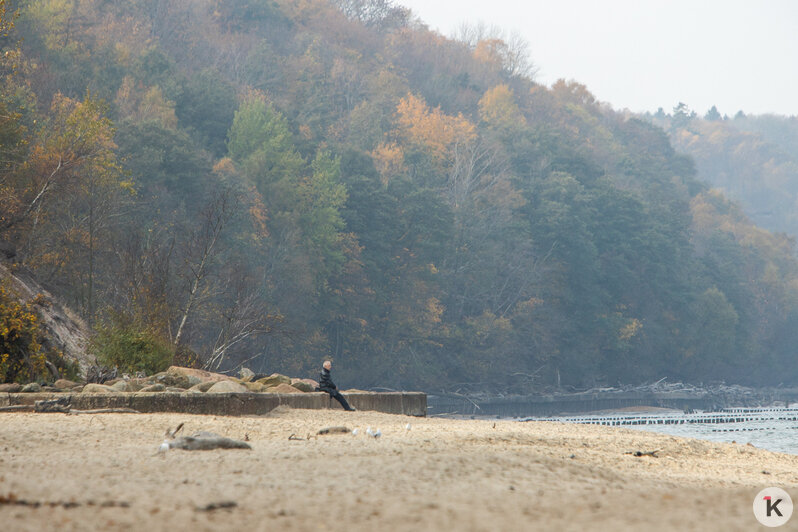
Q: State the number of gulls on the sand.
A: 5